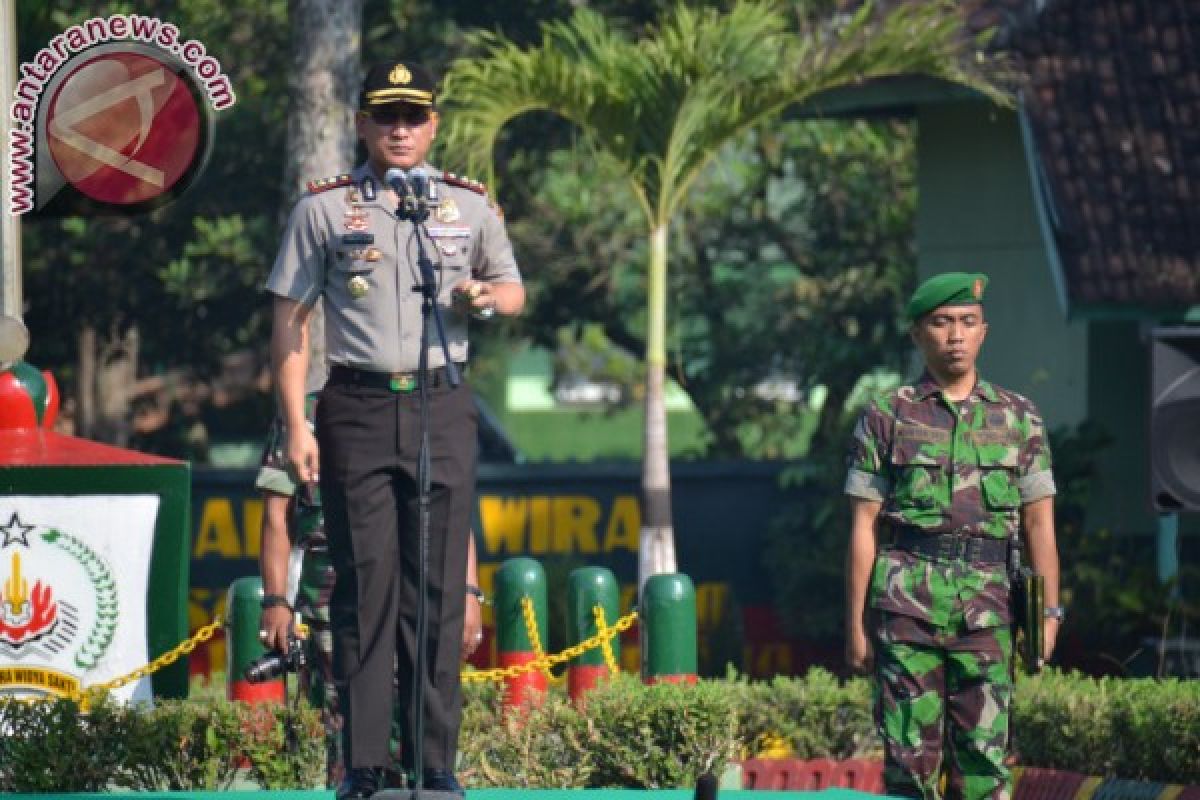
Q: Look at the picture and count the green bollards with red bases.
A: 4